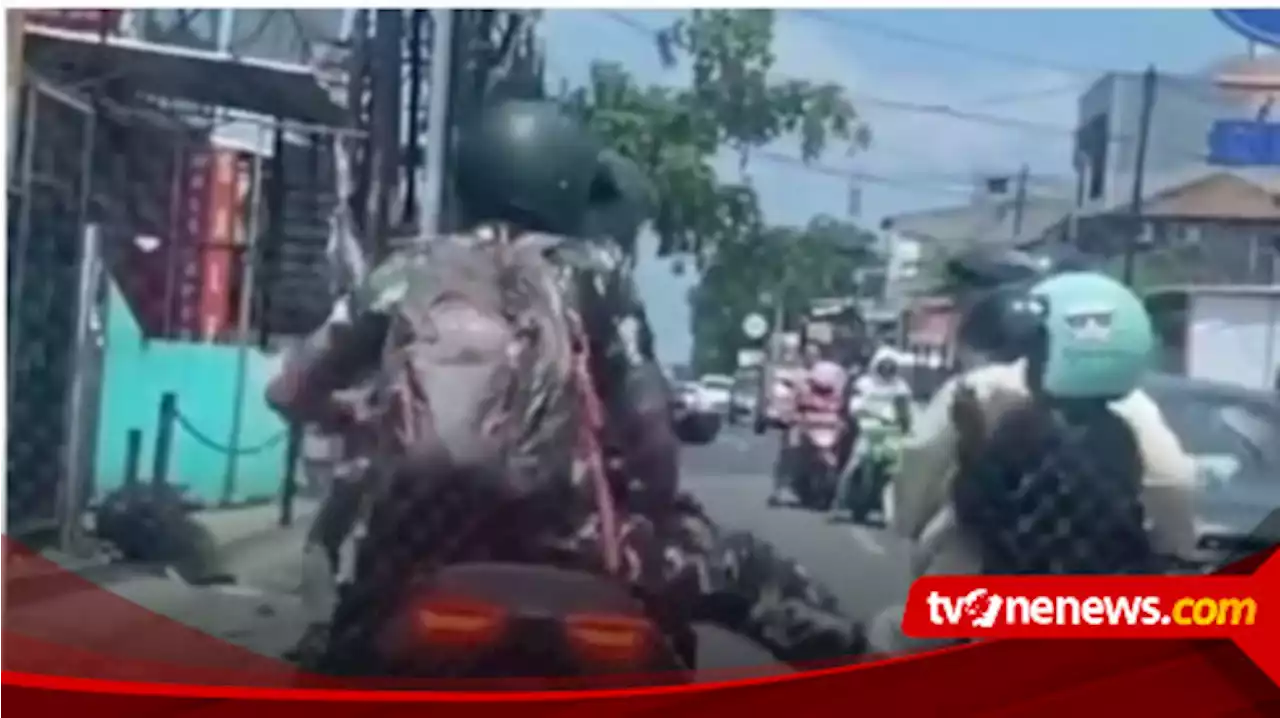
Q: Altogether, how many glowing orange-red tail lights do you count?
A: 2